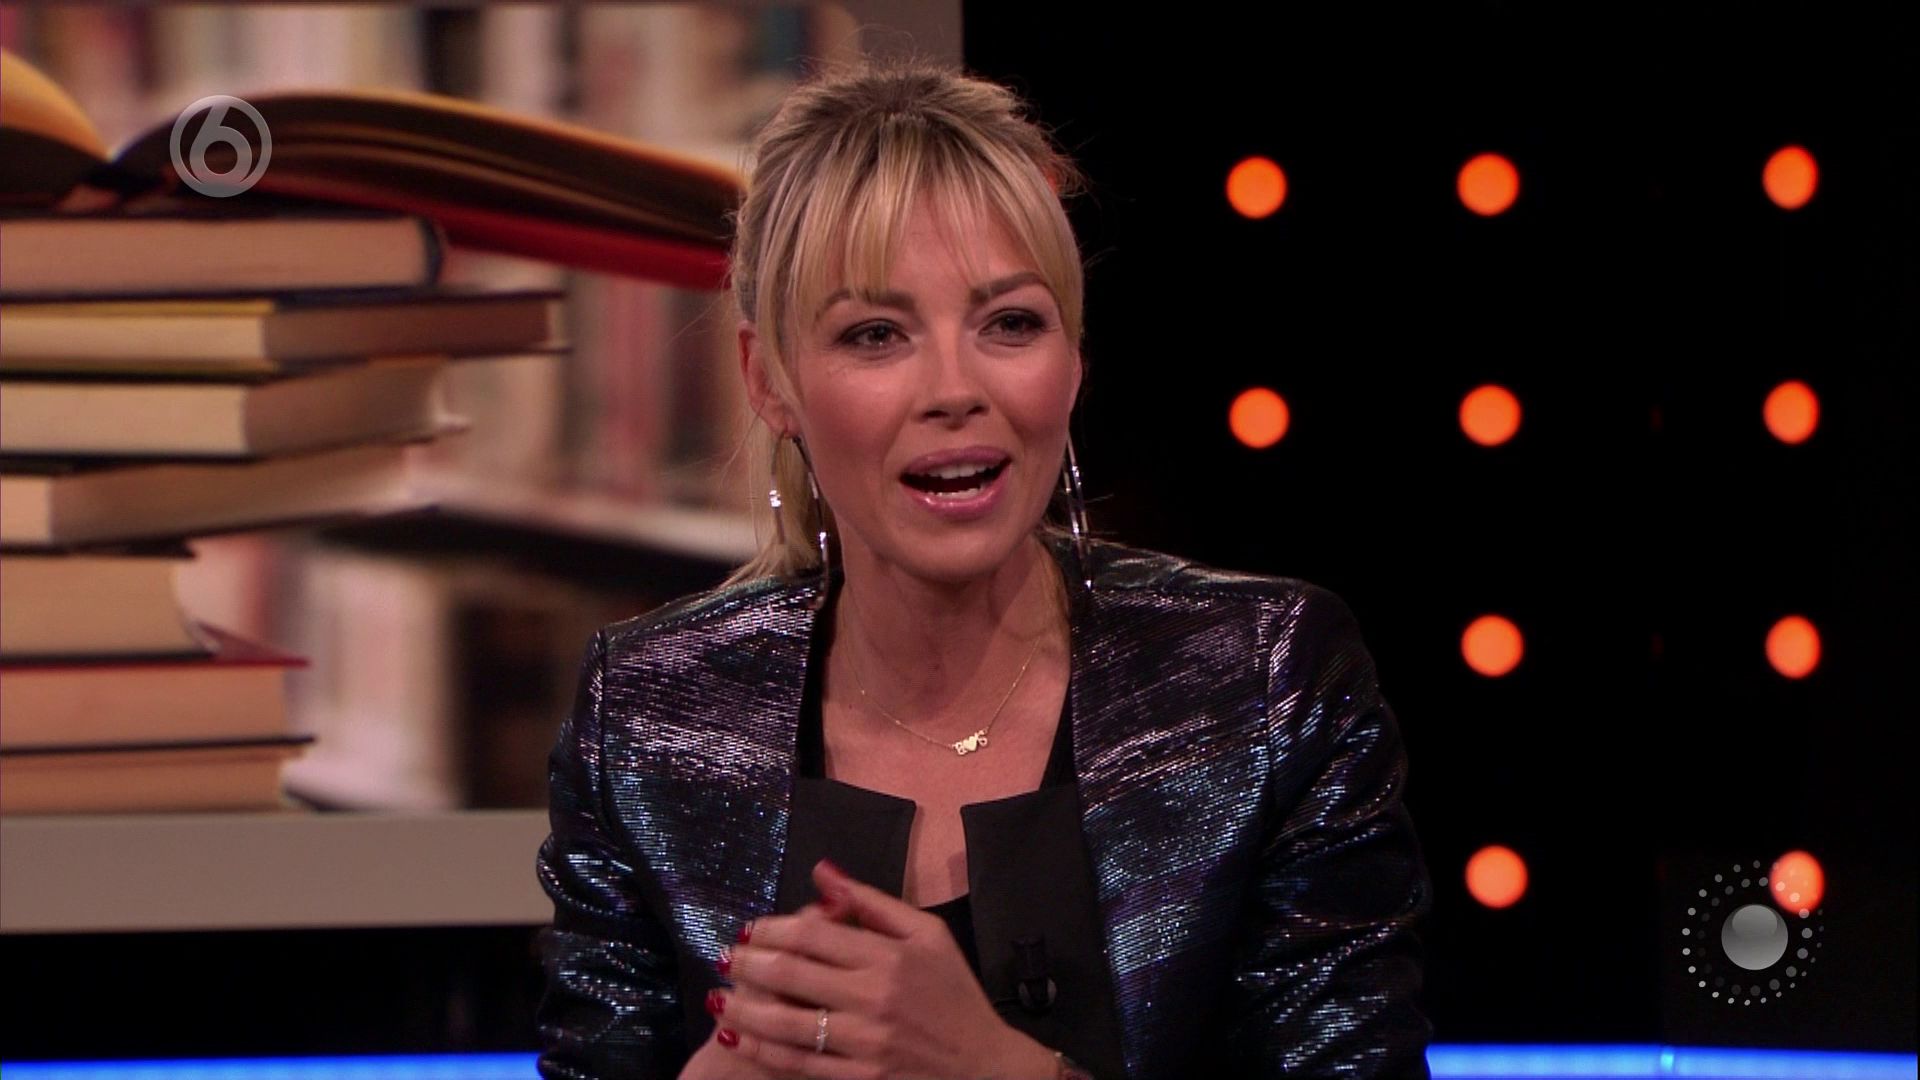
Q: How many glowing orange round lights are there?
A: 10